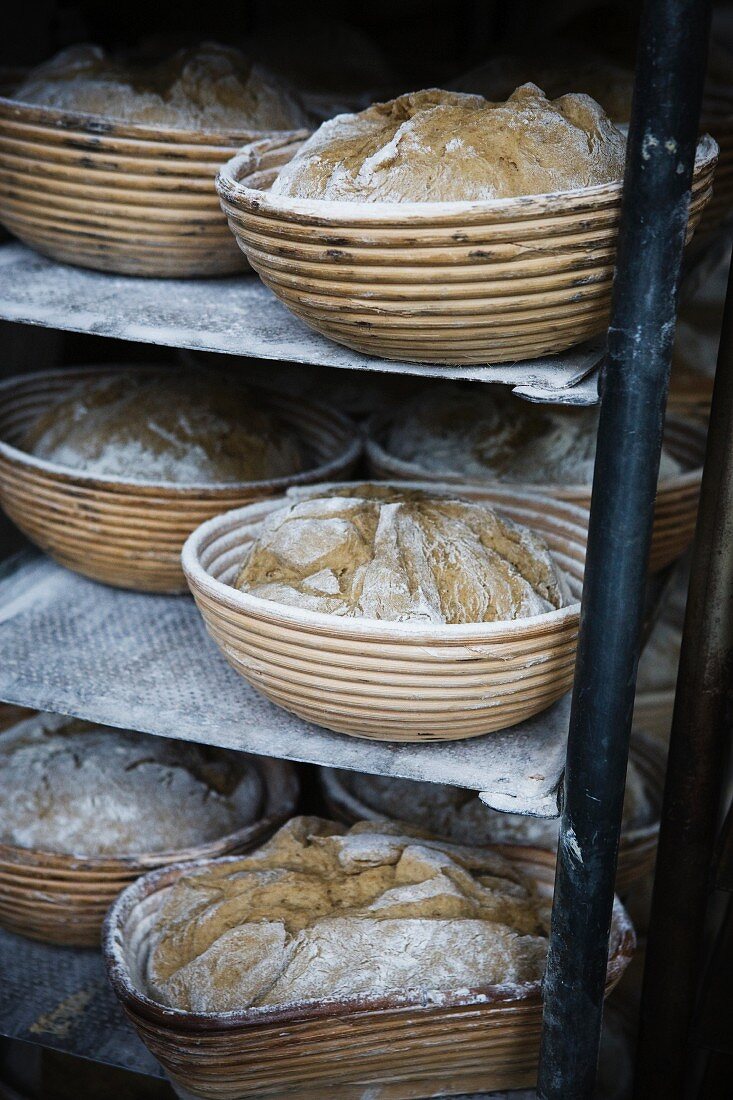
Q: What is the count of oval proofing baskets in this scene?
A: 1